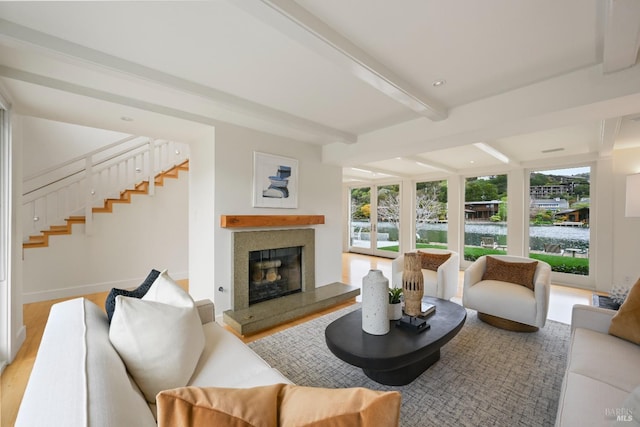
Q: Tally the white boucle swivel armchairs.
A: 2